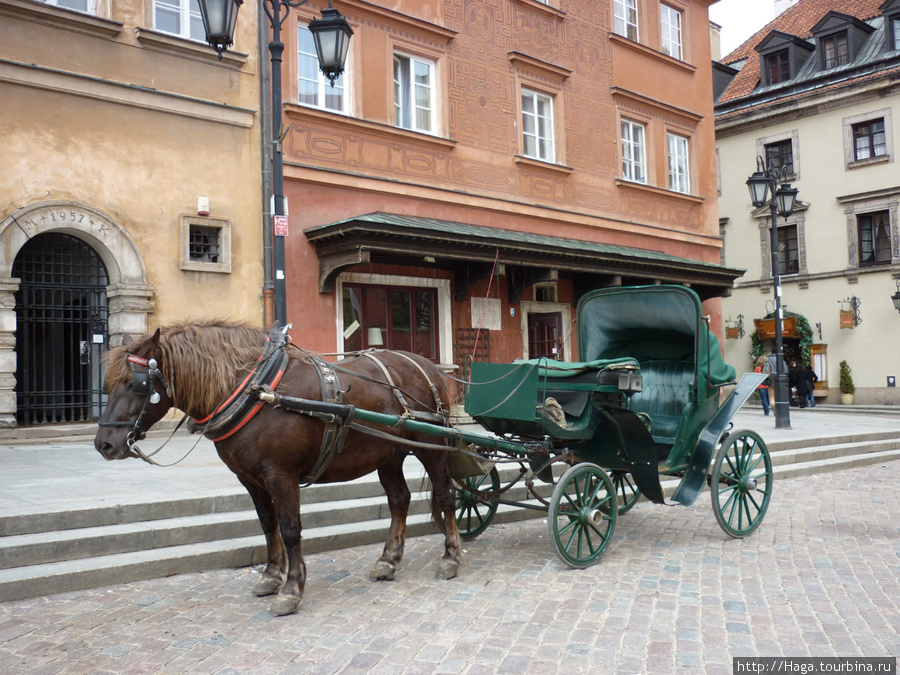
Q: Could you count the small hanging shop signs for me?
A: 2